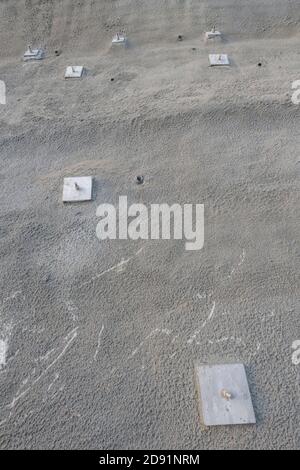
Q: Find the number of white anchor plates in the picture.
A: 7